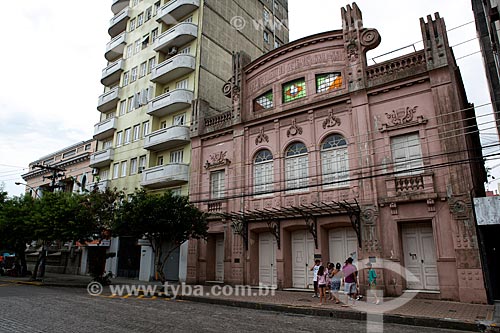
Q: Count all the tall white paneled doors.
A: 5